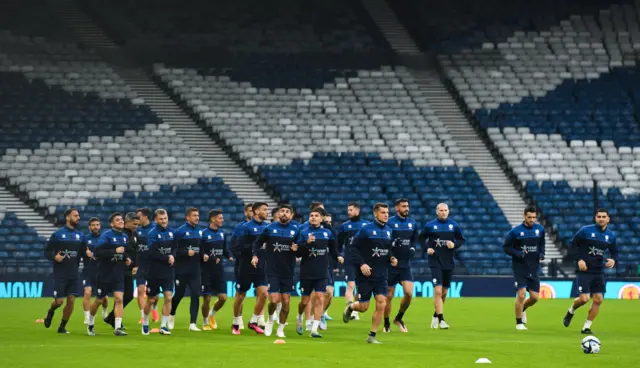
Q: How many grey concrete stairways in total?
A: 3